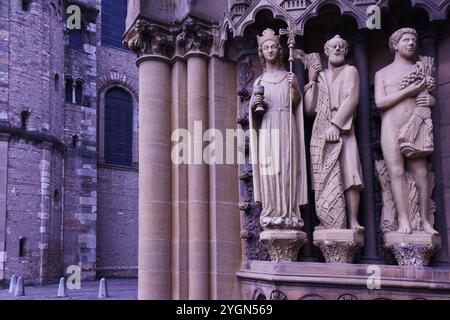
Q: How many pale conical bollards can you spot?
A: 4